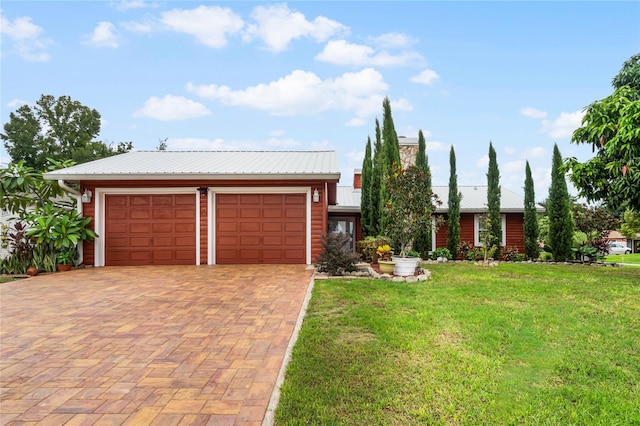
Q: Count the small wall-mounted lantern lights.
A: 2